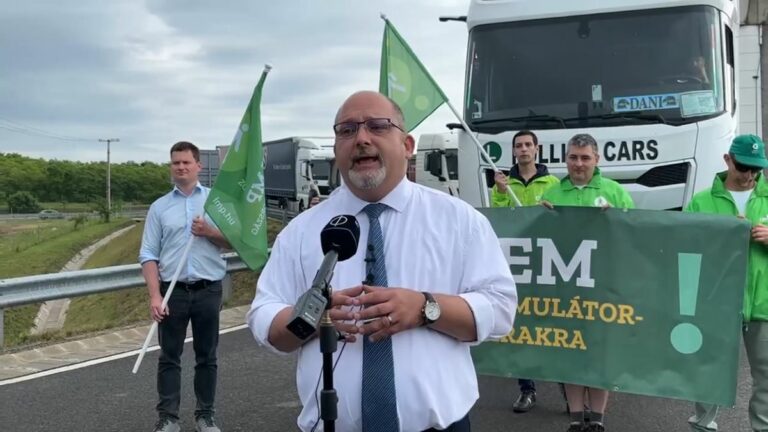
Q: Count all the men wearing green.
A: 3